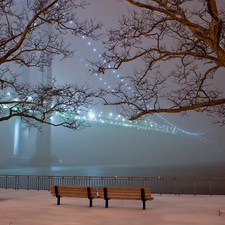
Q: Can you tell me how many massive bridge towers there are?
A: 1